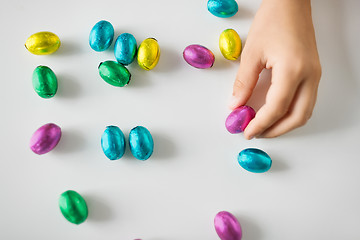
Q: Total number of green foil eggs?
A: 3